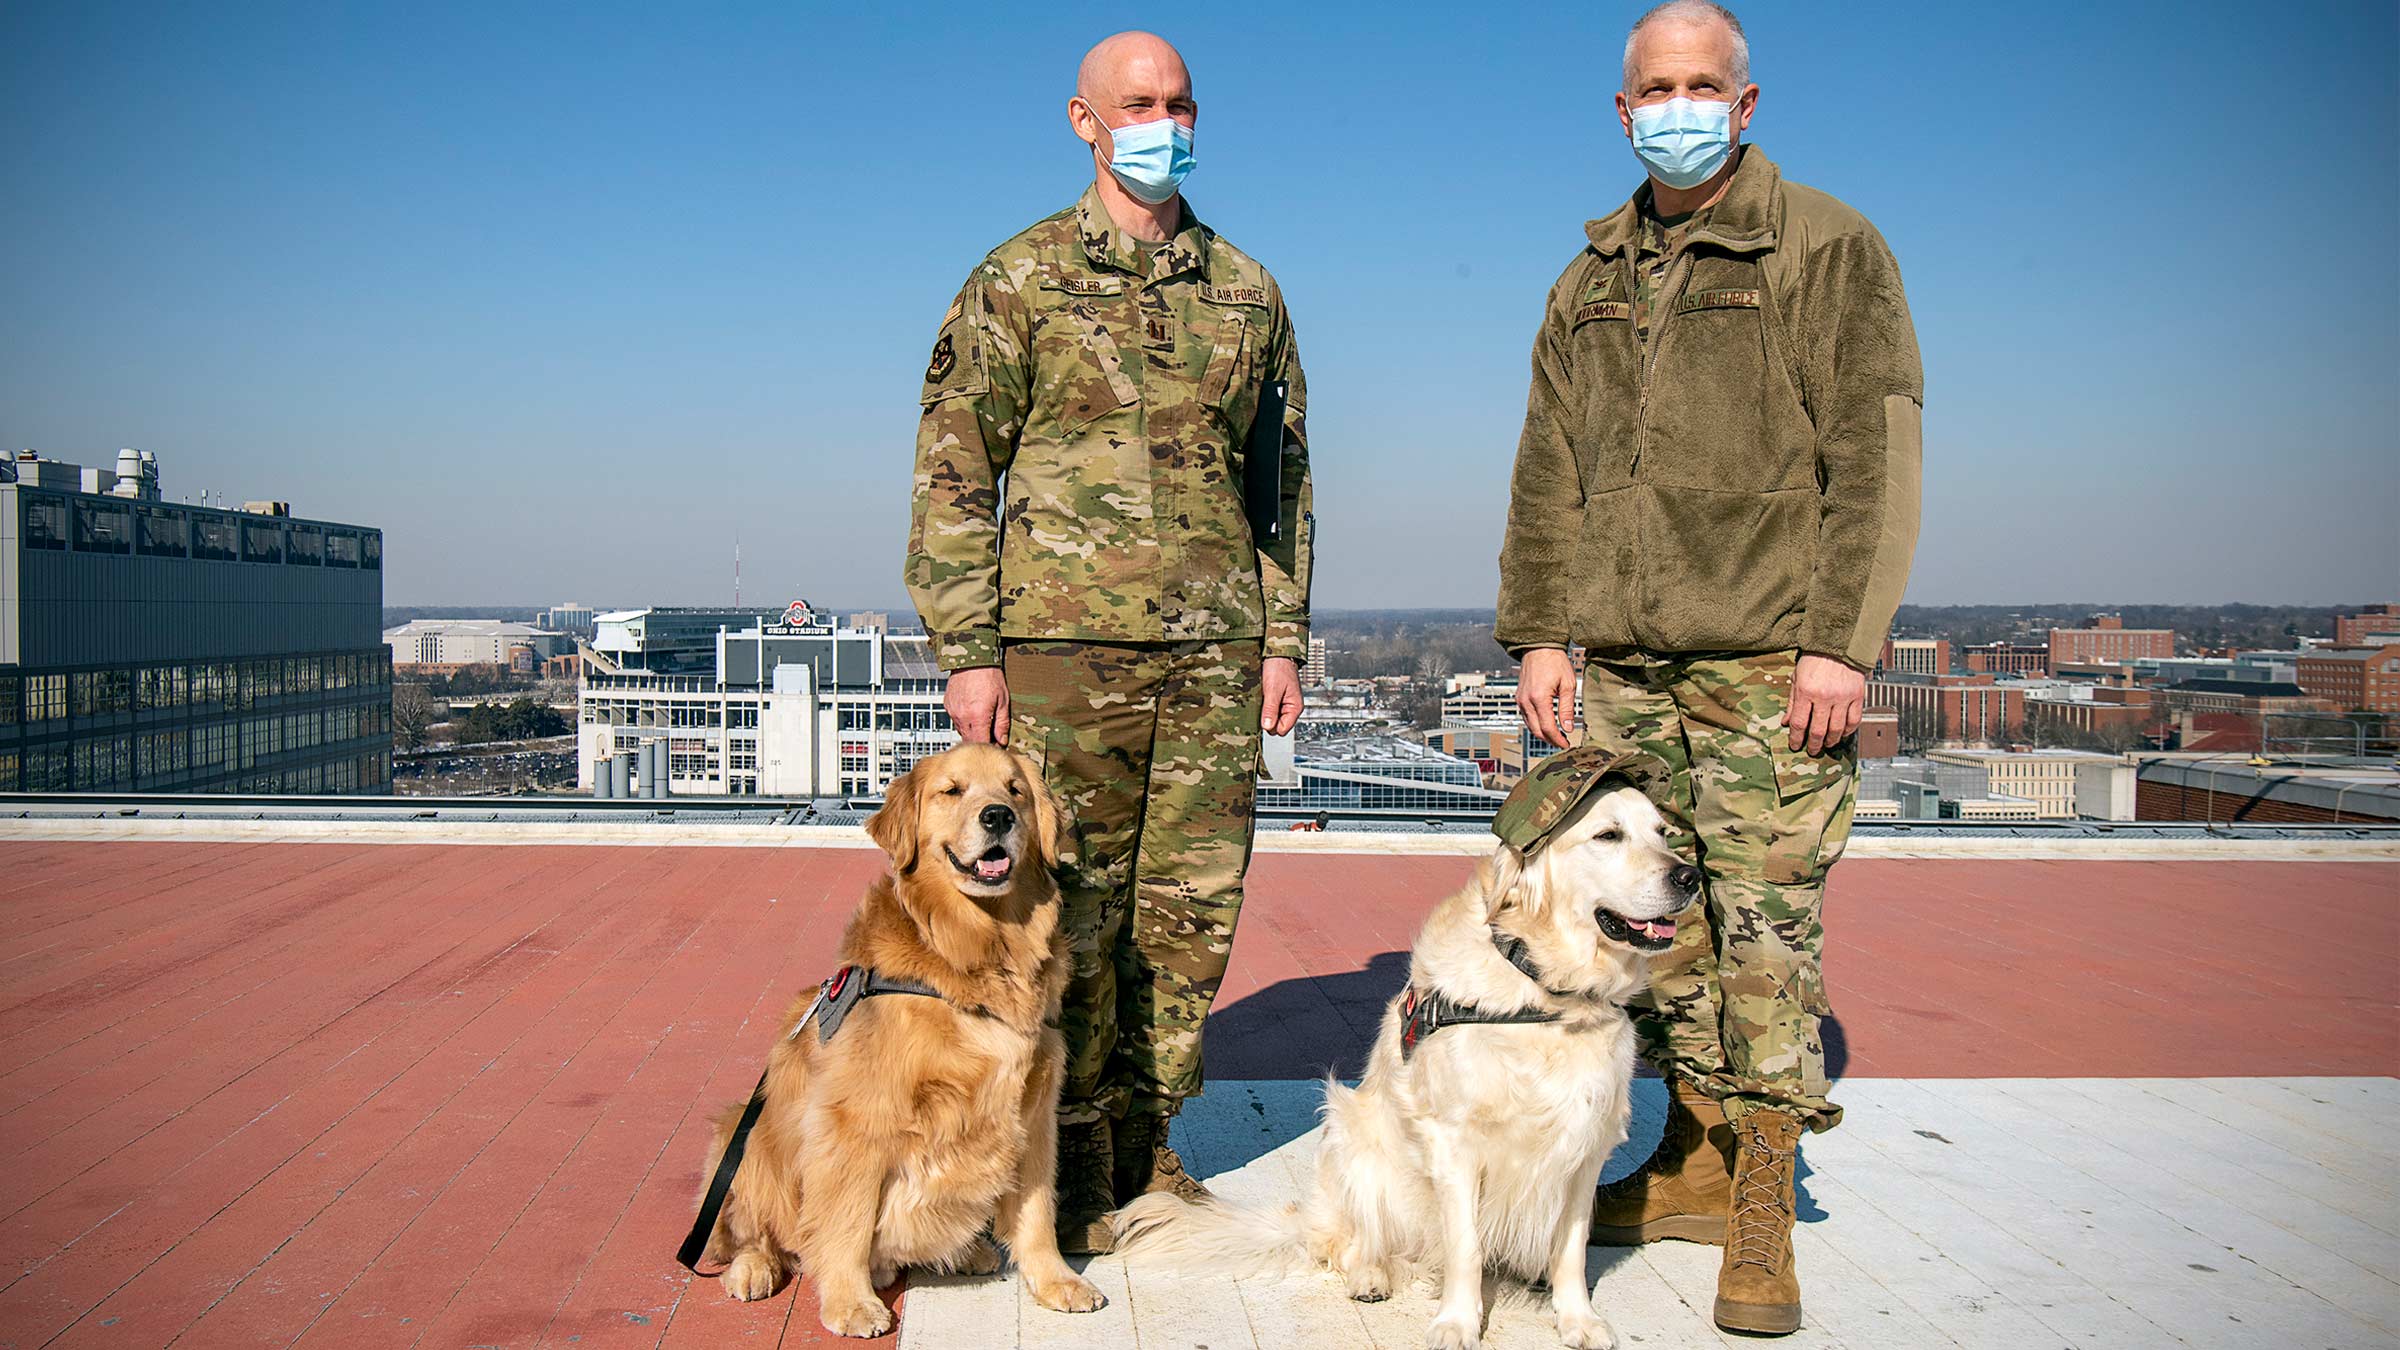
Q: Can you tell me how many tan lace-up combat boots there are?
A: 4